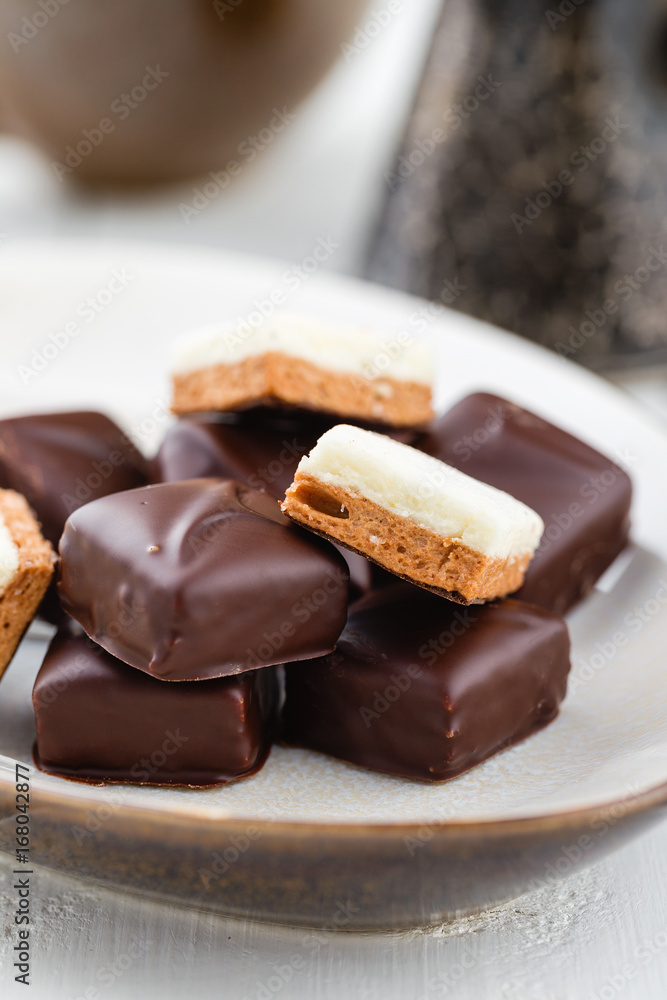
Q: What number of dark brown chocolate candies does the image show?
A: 6